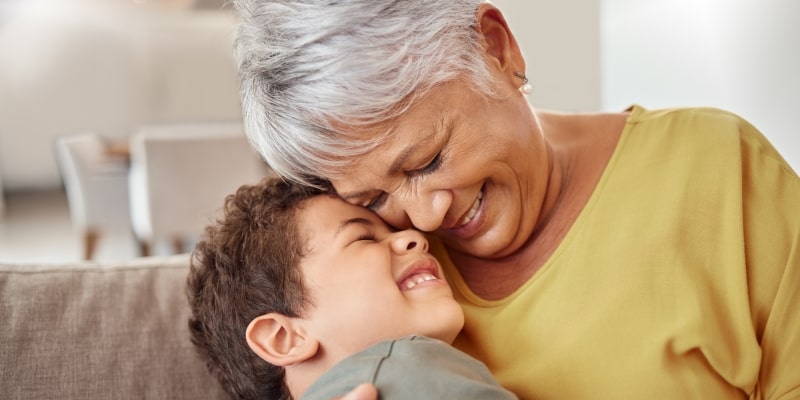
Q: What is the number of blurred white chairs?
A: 2